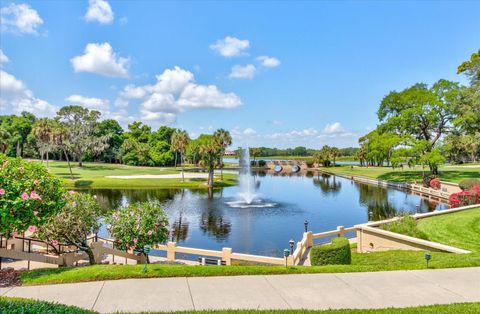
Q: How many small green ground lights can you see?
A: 3